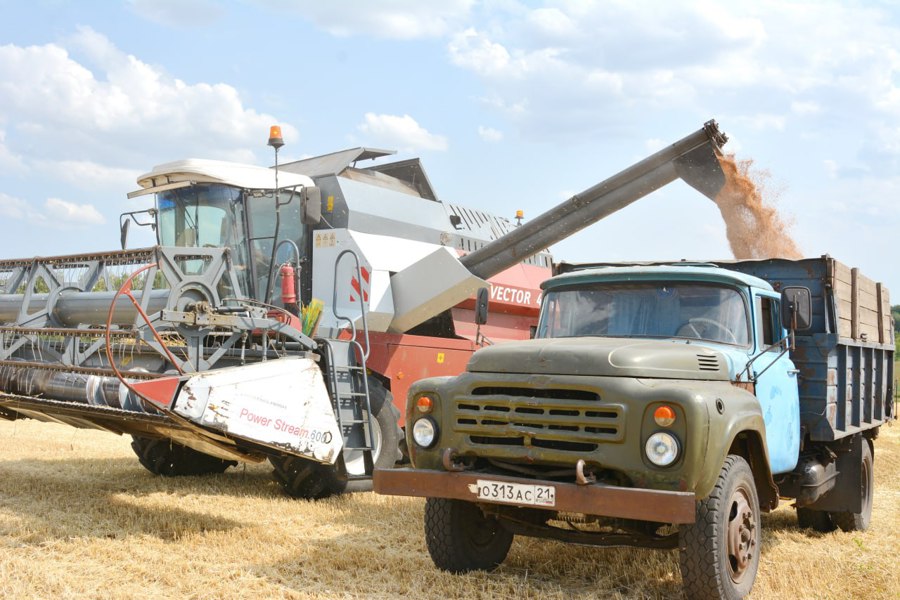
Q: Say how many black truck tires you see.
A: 4